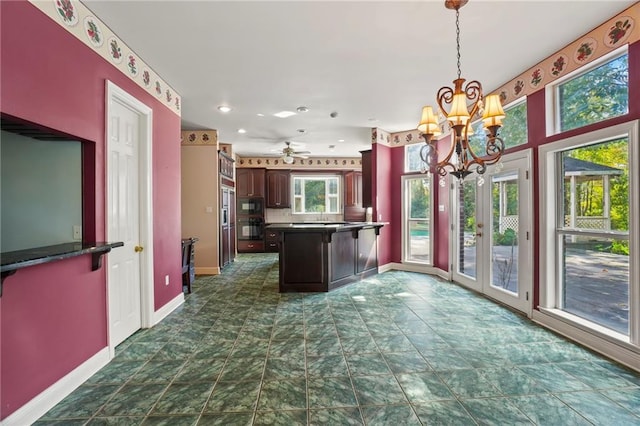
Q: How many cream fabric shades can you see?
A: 6